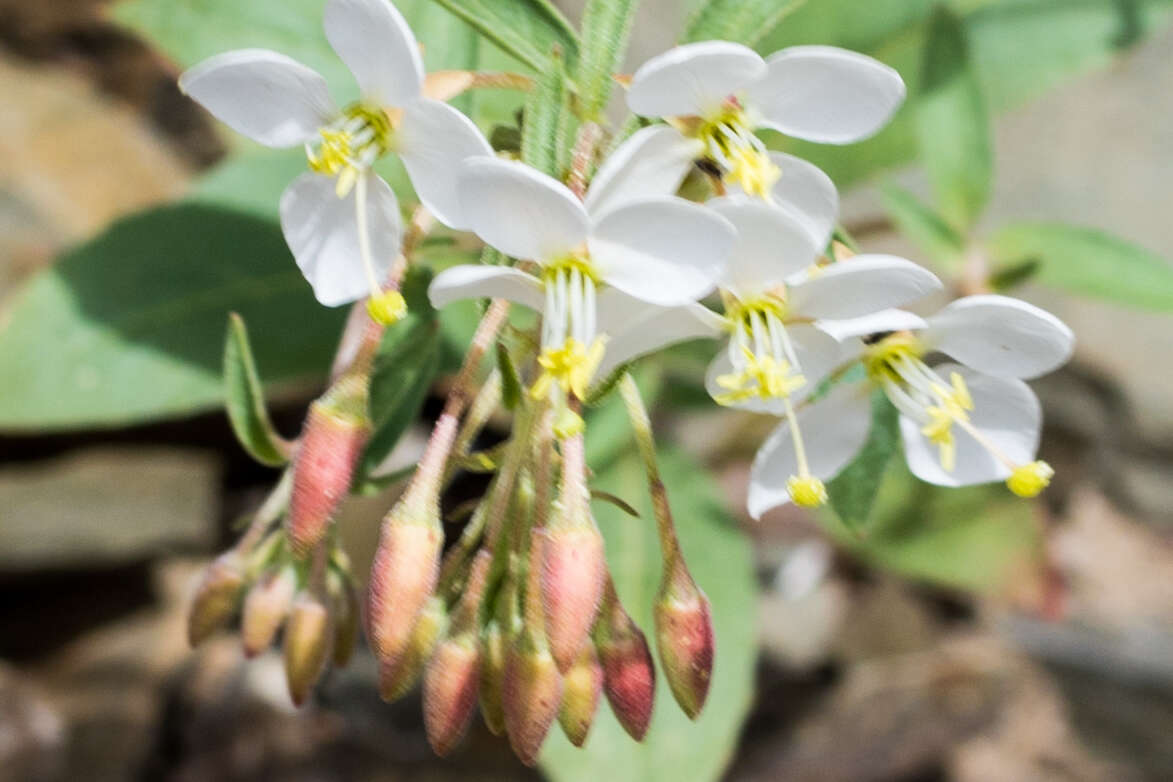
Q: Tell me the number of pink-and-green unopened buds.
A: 14